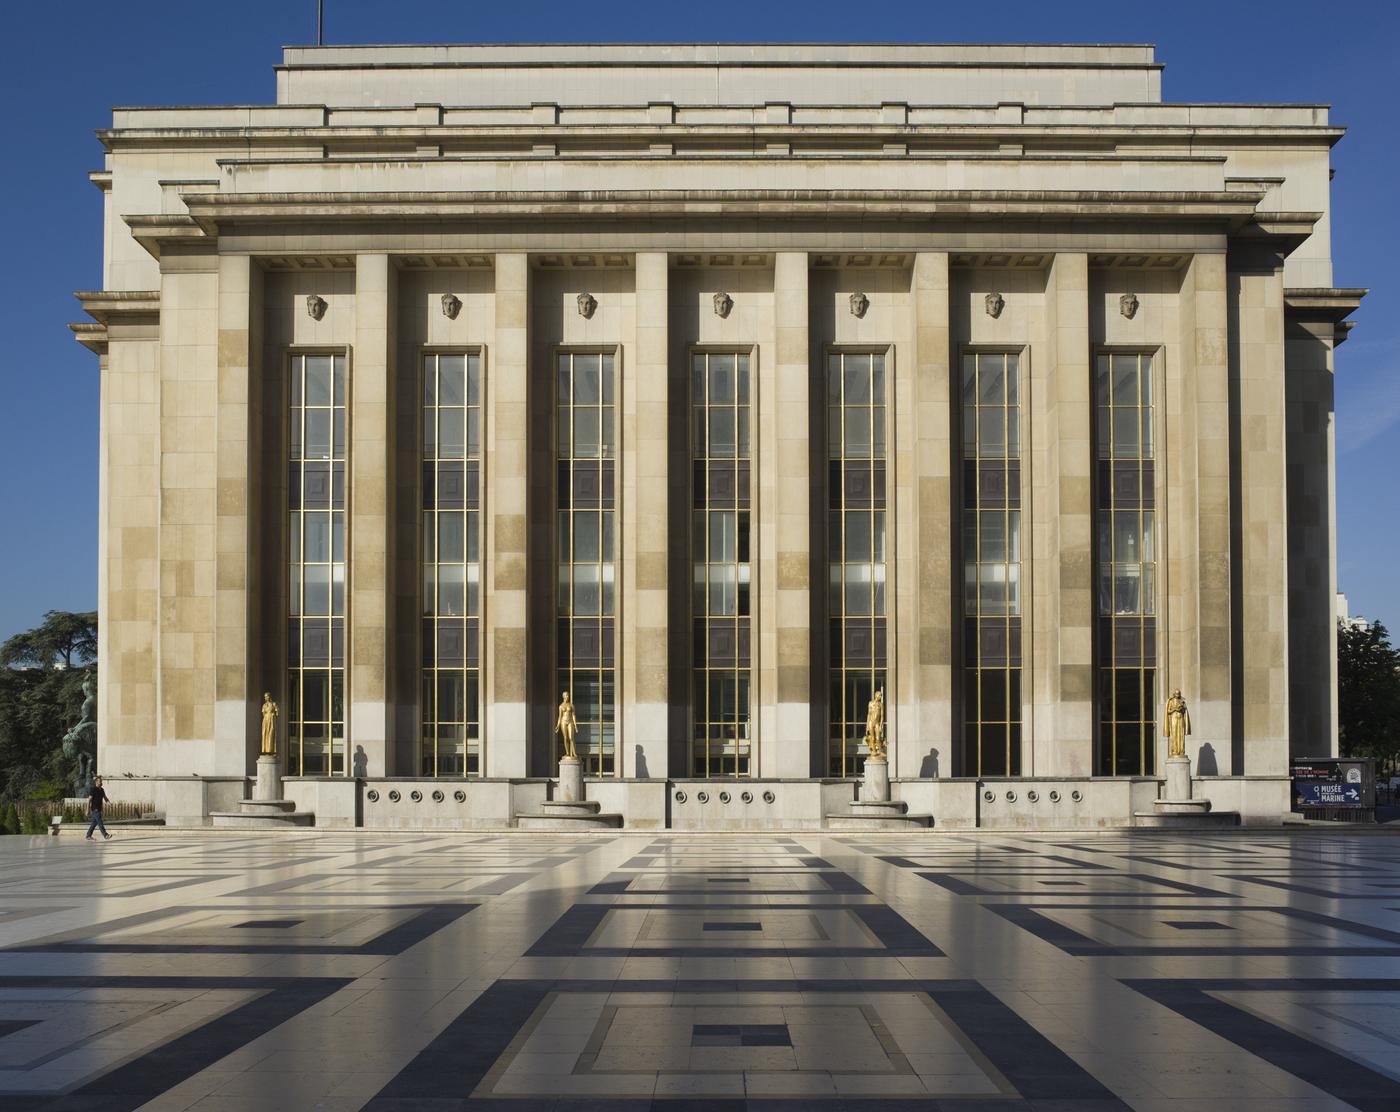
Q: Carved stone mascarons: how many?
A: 7